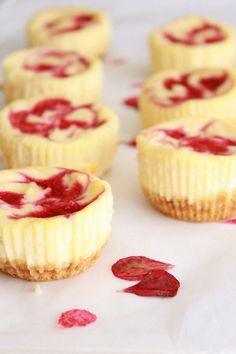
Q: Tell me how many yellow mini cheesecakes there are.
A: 7